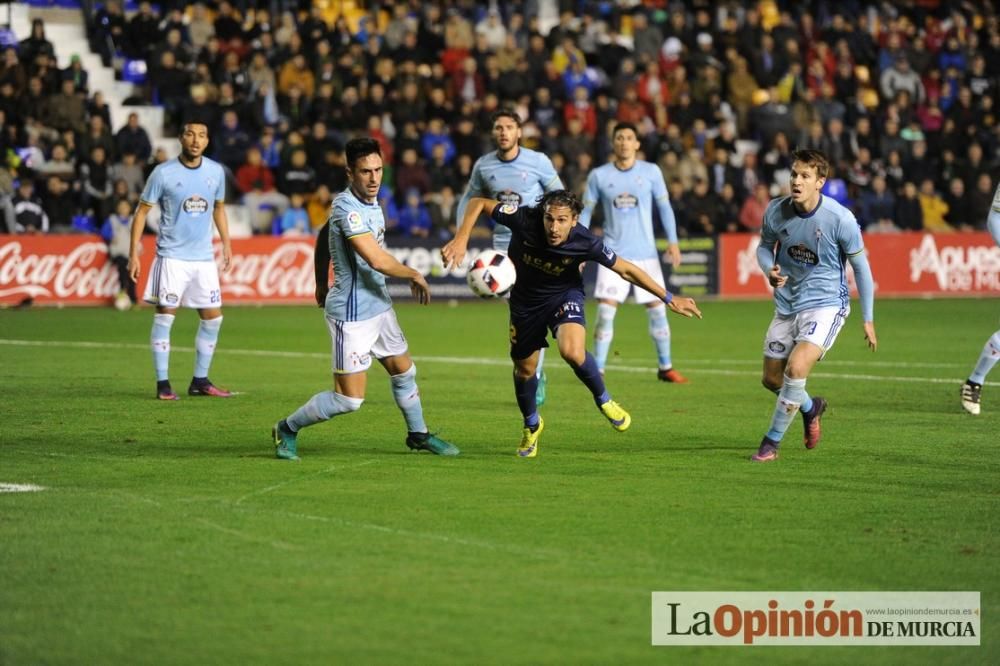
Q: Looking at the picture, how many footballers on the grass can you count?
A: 7